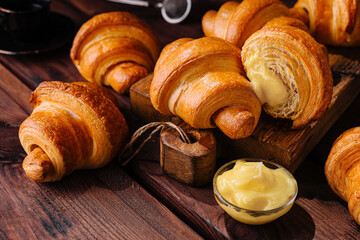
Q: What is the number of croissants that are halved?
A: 1